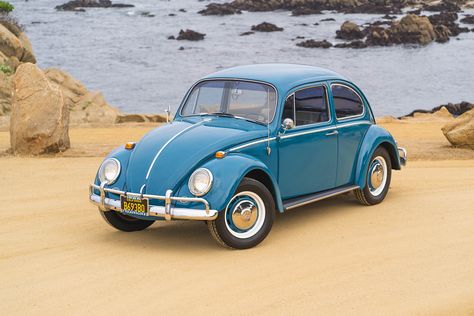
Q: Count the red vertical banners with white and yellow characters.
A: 0